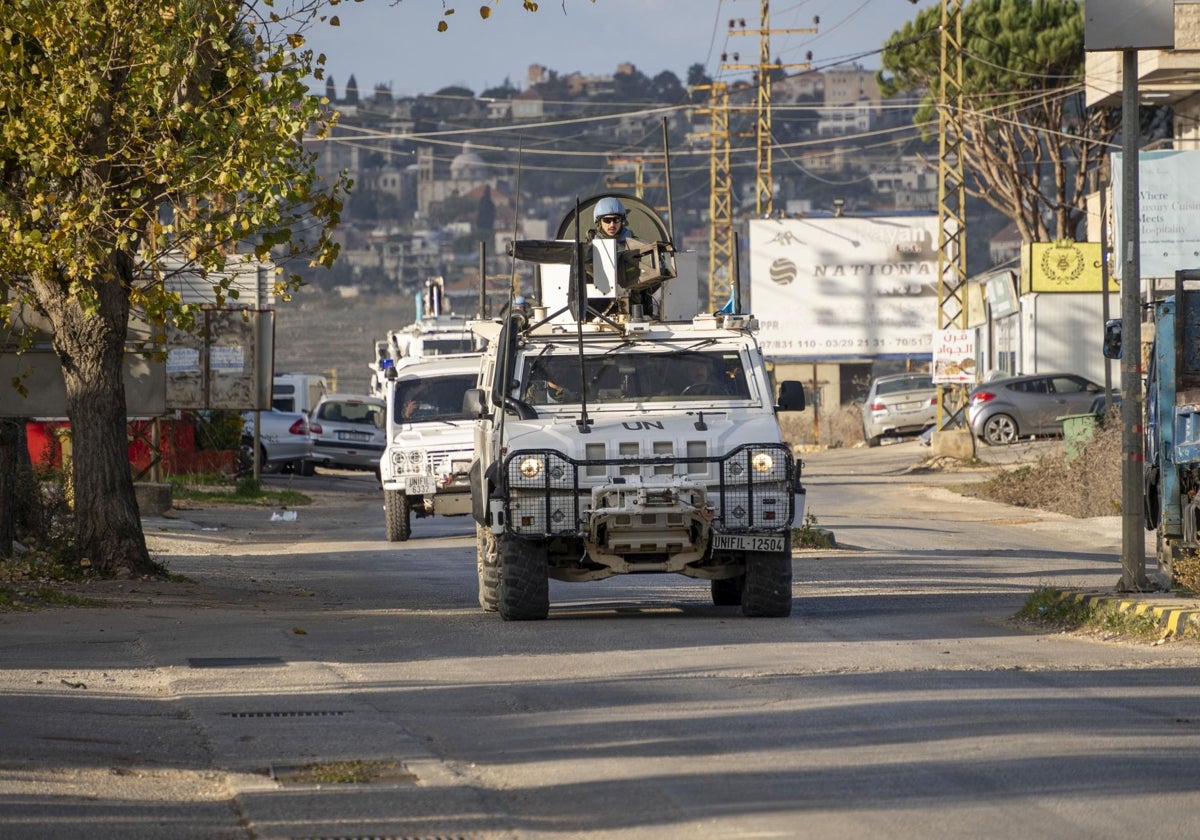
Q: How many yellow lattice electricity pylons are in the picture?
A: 4